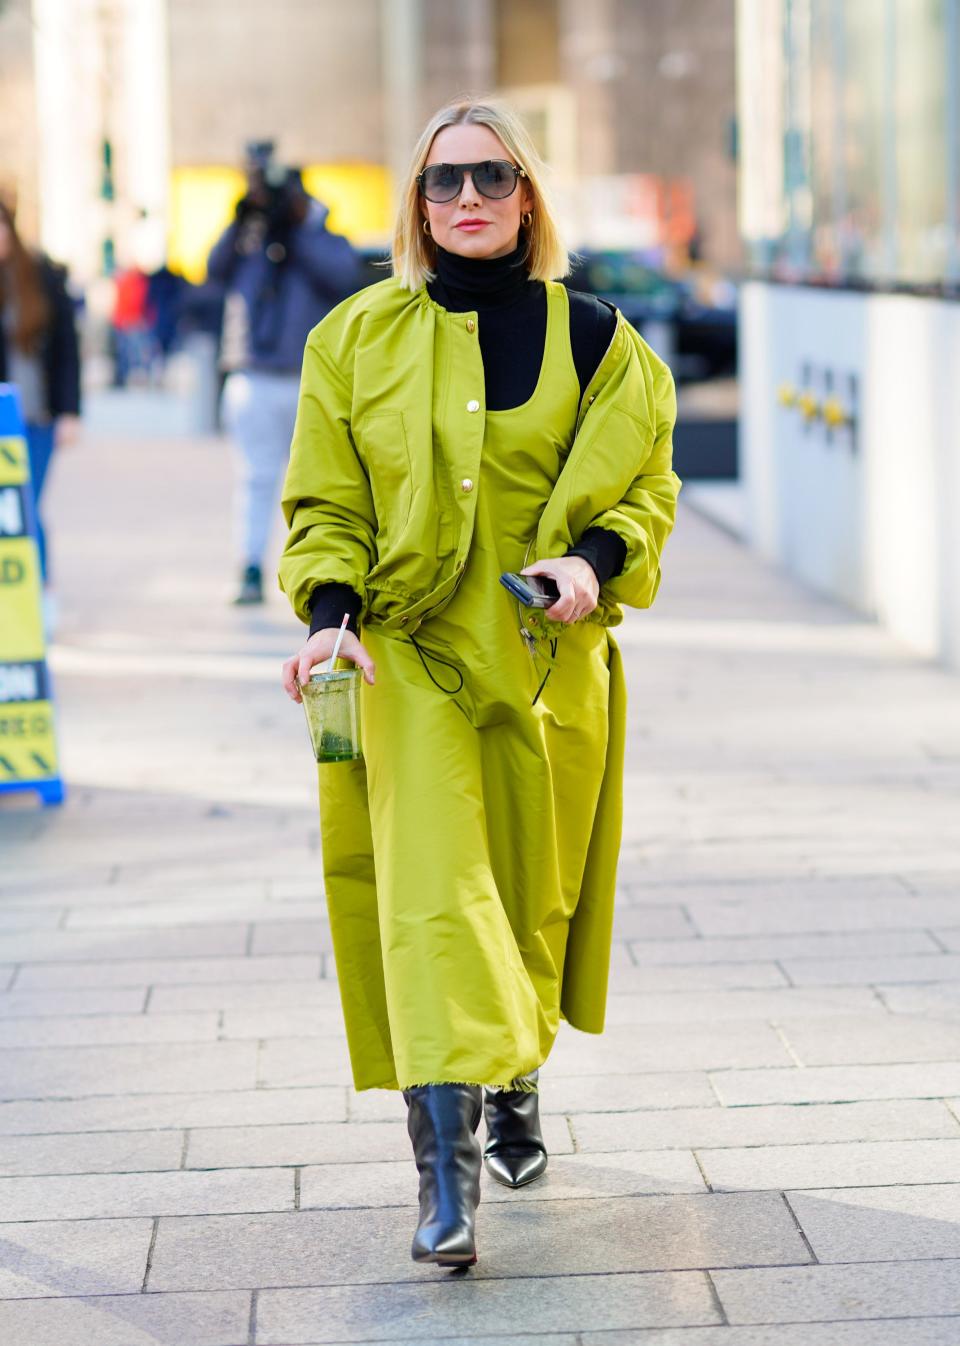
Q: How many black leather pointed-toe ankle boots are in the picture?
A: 2